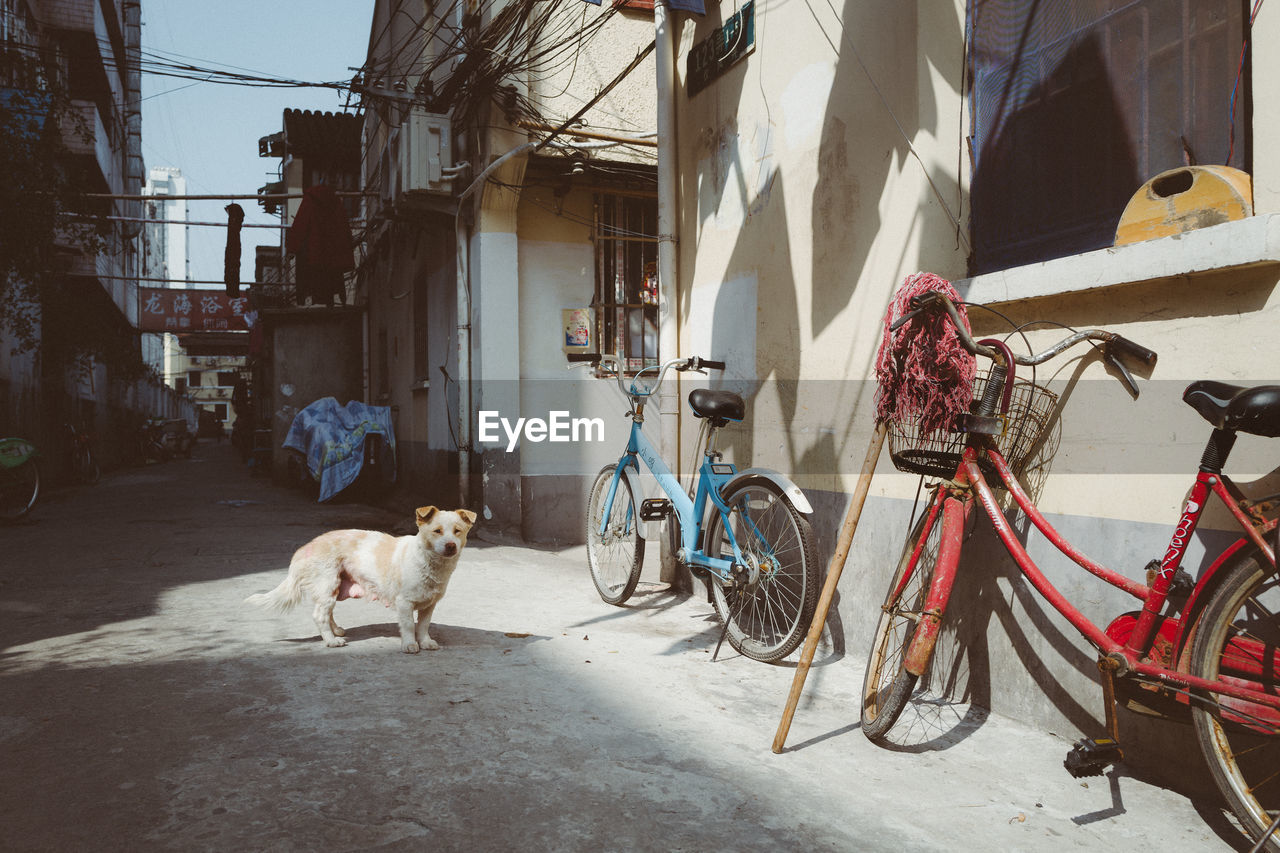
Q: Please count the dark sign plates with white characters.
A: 1